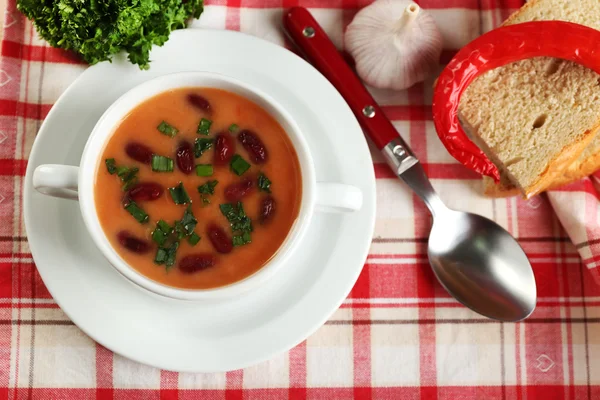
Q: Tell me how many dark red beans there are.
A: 11